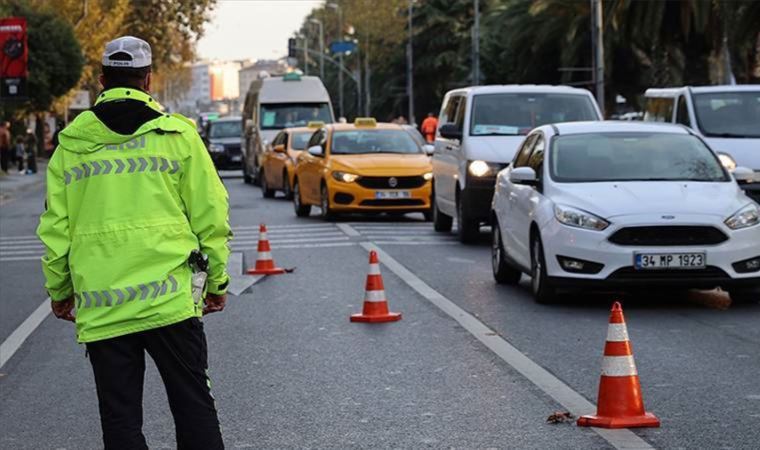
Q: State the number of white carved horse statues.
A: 0